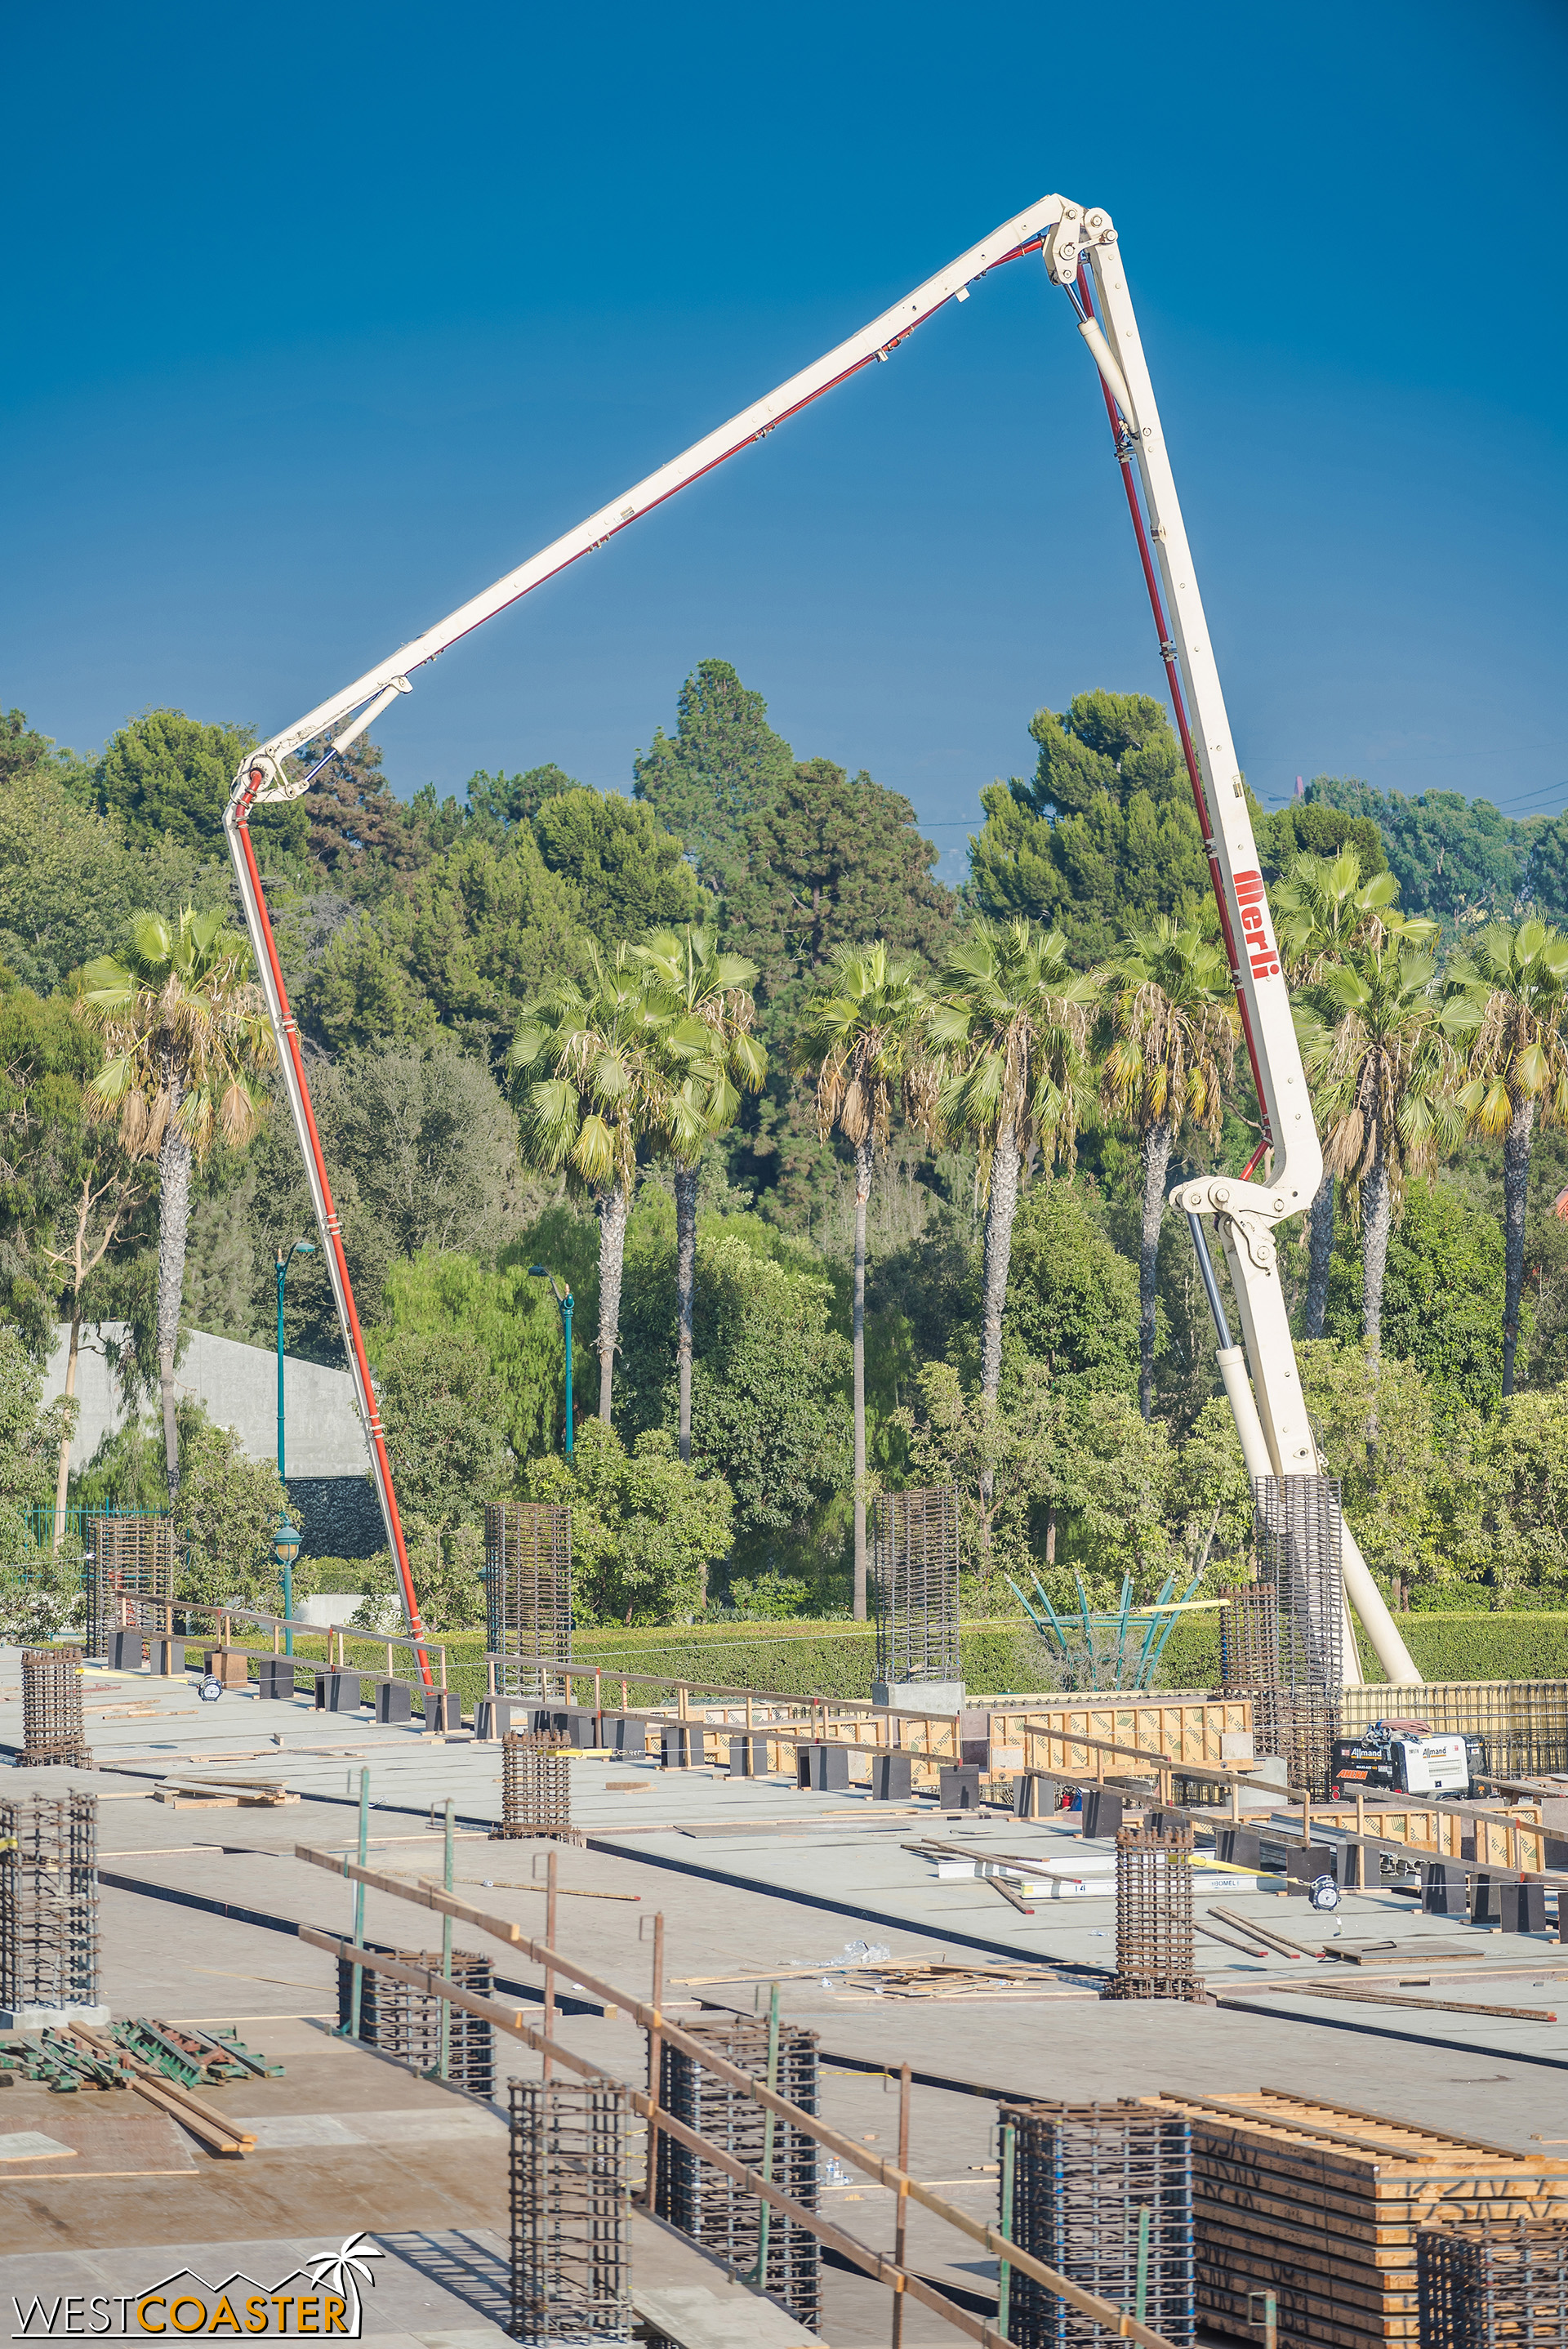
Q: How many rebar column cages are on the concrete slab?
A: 14